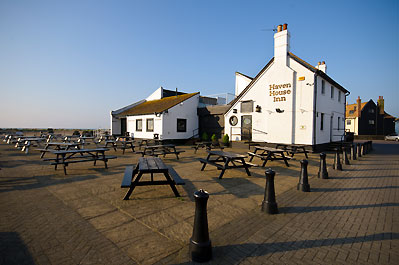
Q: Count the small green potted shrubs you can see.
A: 3